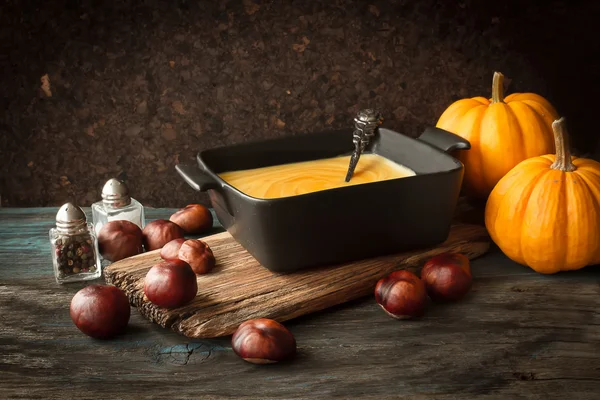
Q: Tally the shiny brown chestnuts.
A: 10